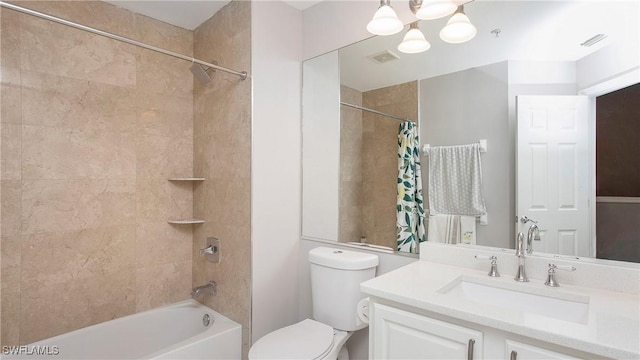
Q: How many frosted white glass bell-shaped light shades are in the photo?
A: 4